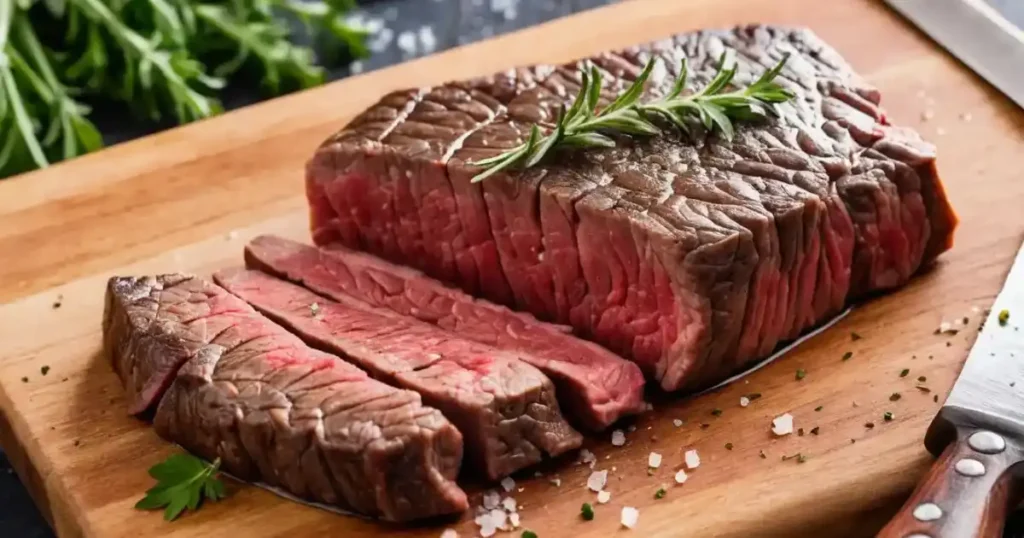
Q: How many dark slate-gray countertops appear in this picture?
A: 1